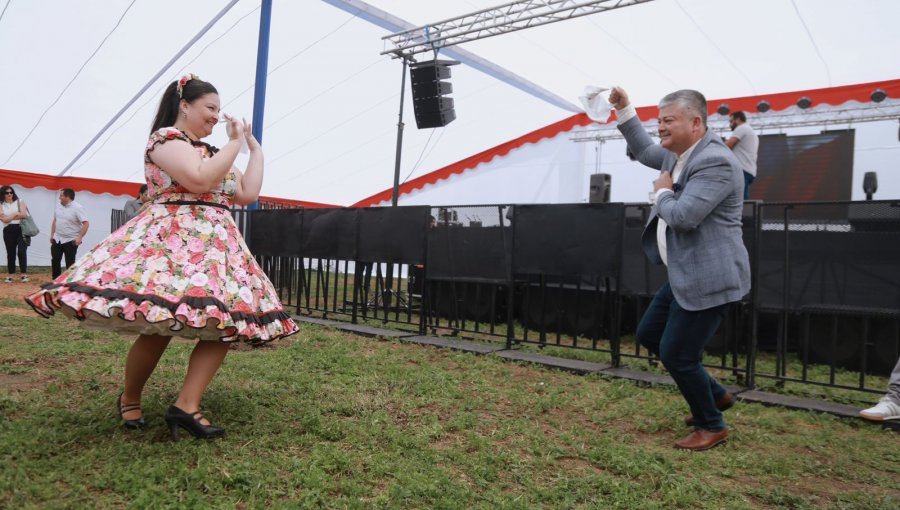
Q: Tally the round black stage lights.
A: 4